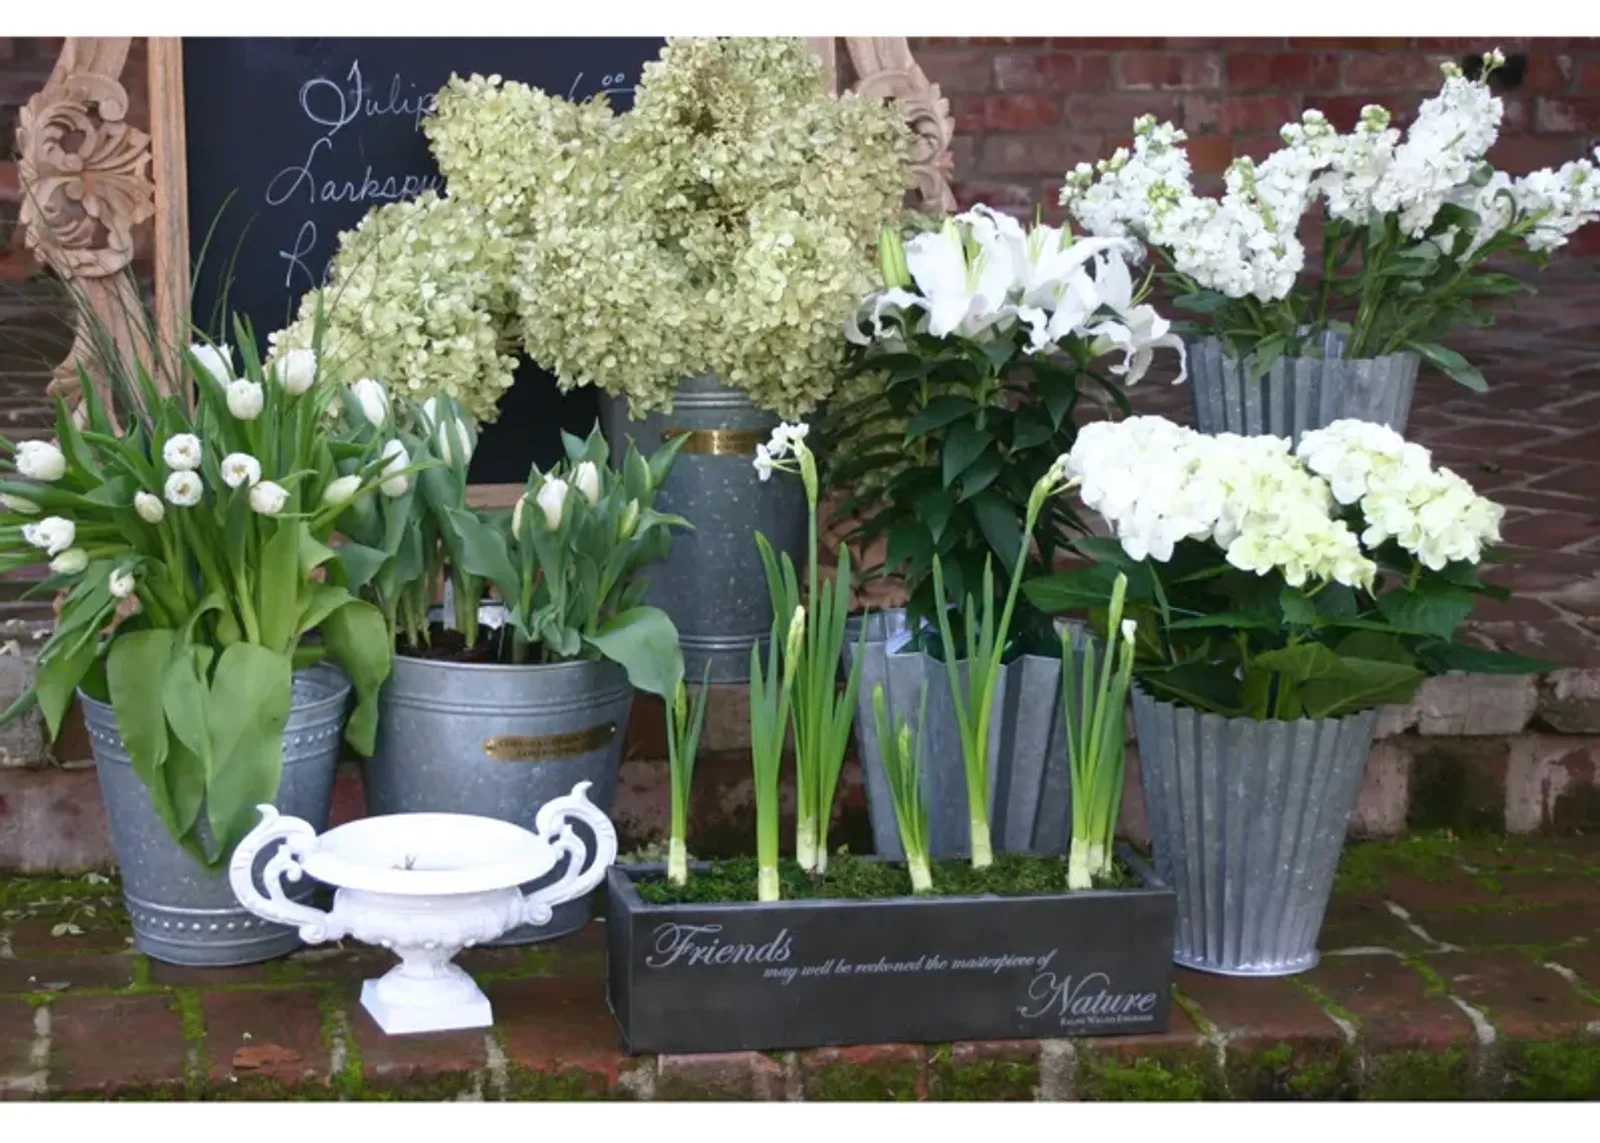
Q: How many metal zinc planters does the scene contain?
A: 6